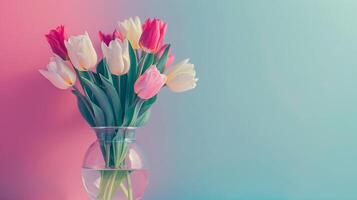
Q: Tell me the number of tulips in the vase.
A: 10